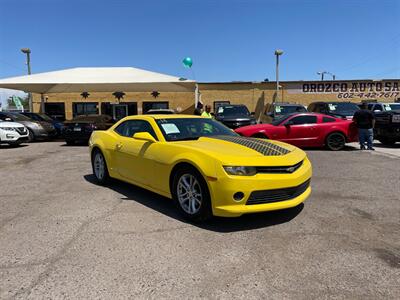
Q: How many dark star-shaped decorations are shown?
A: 3